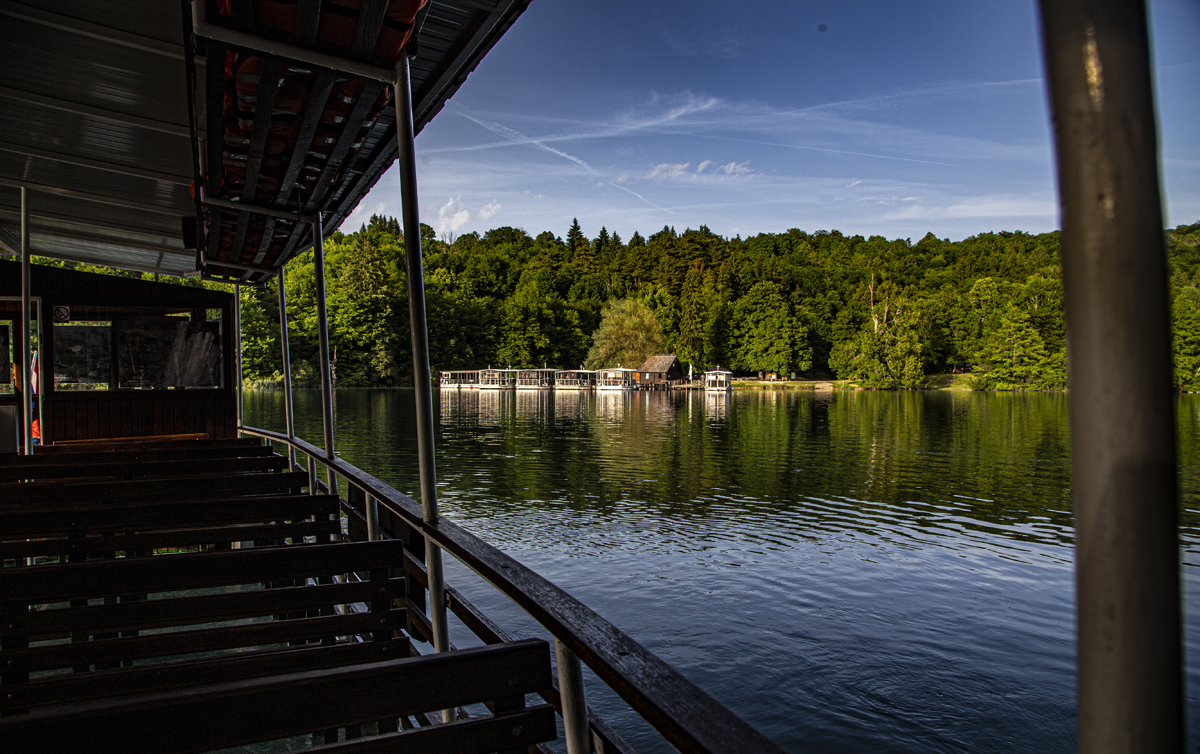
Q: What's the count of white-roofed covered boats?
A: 6